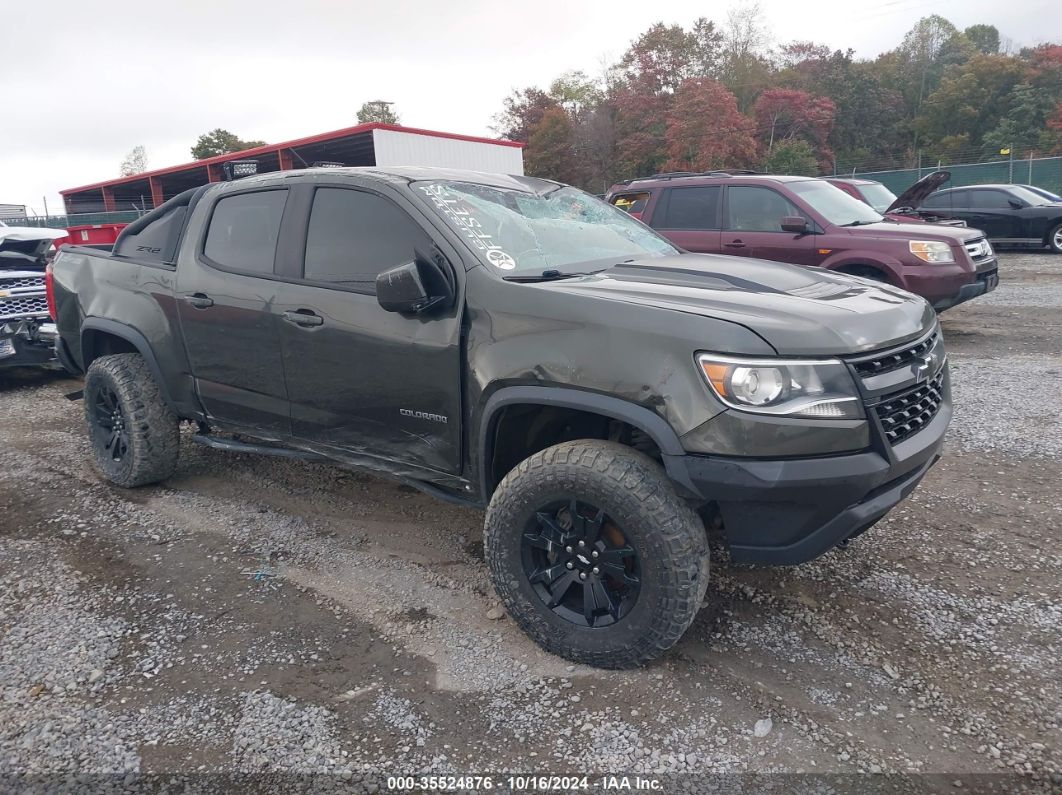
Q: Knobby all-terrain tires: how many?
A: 2